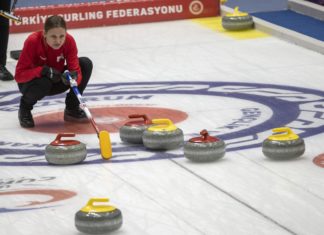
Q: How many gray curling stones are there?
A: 7